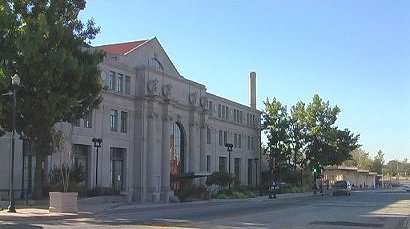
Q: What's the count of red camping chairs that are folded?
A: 0